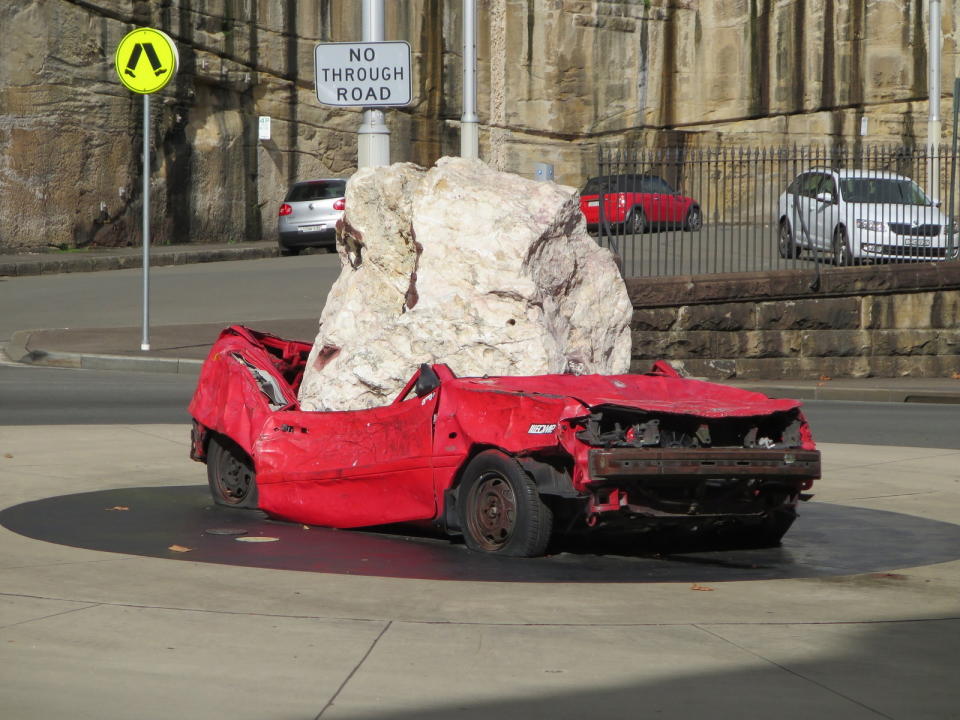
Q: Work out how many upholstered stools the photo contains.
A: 0